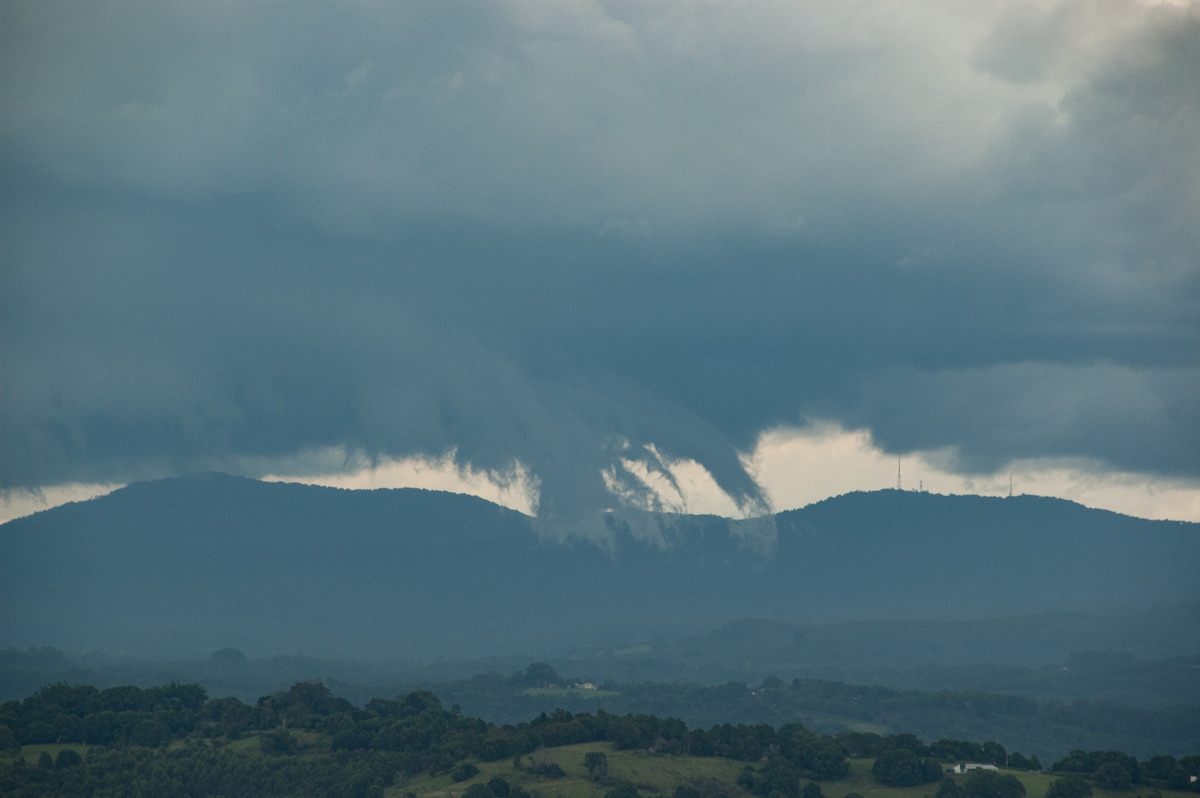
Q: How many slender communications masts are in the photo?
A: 3